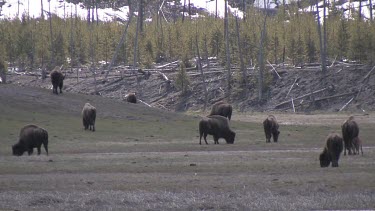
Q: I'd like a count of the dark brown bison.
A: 9